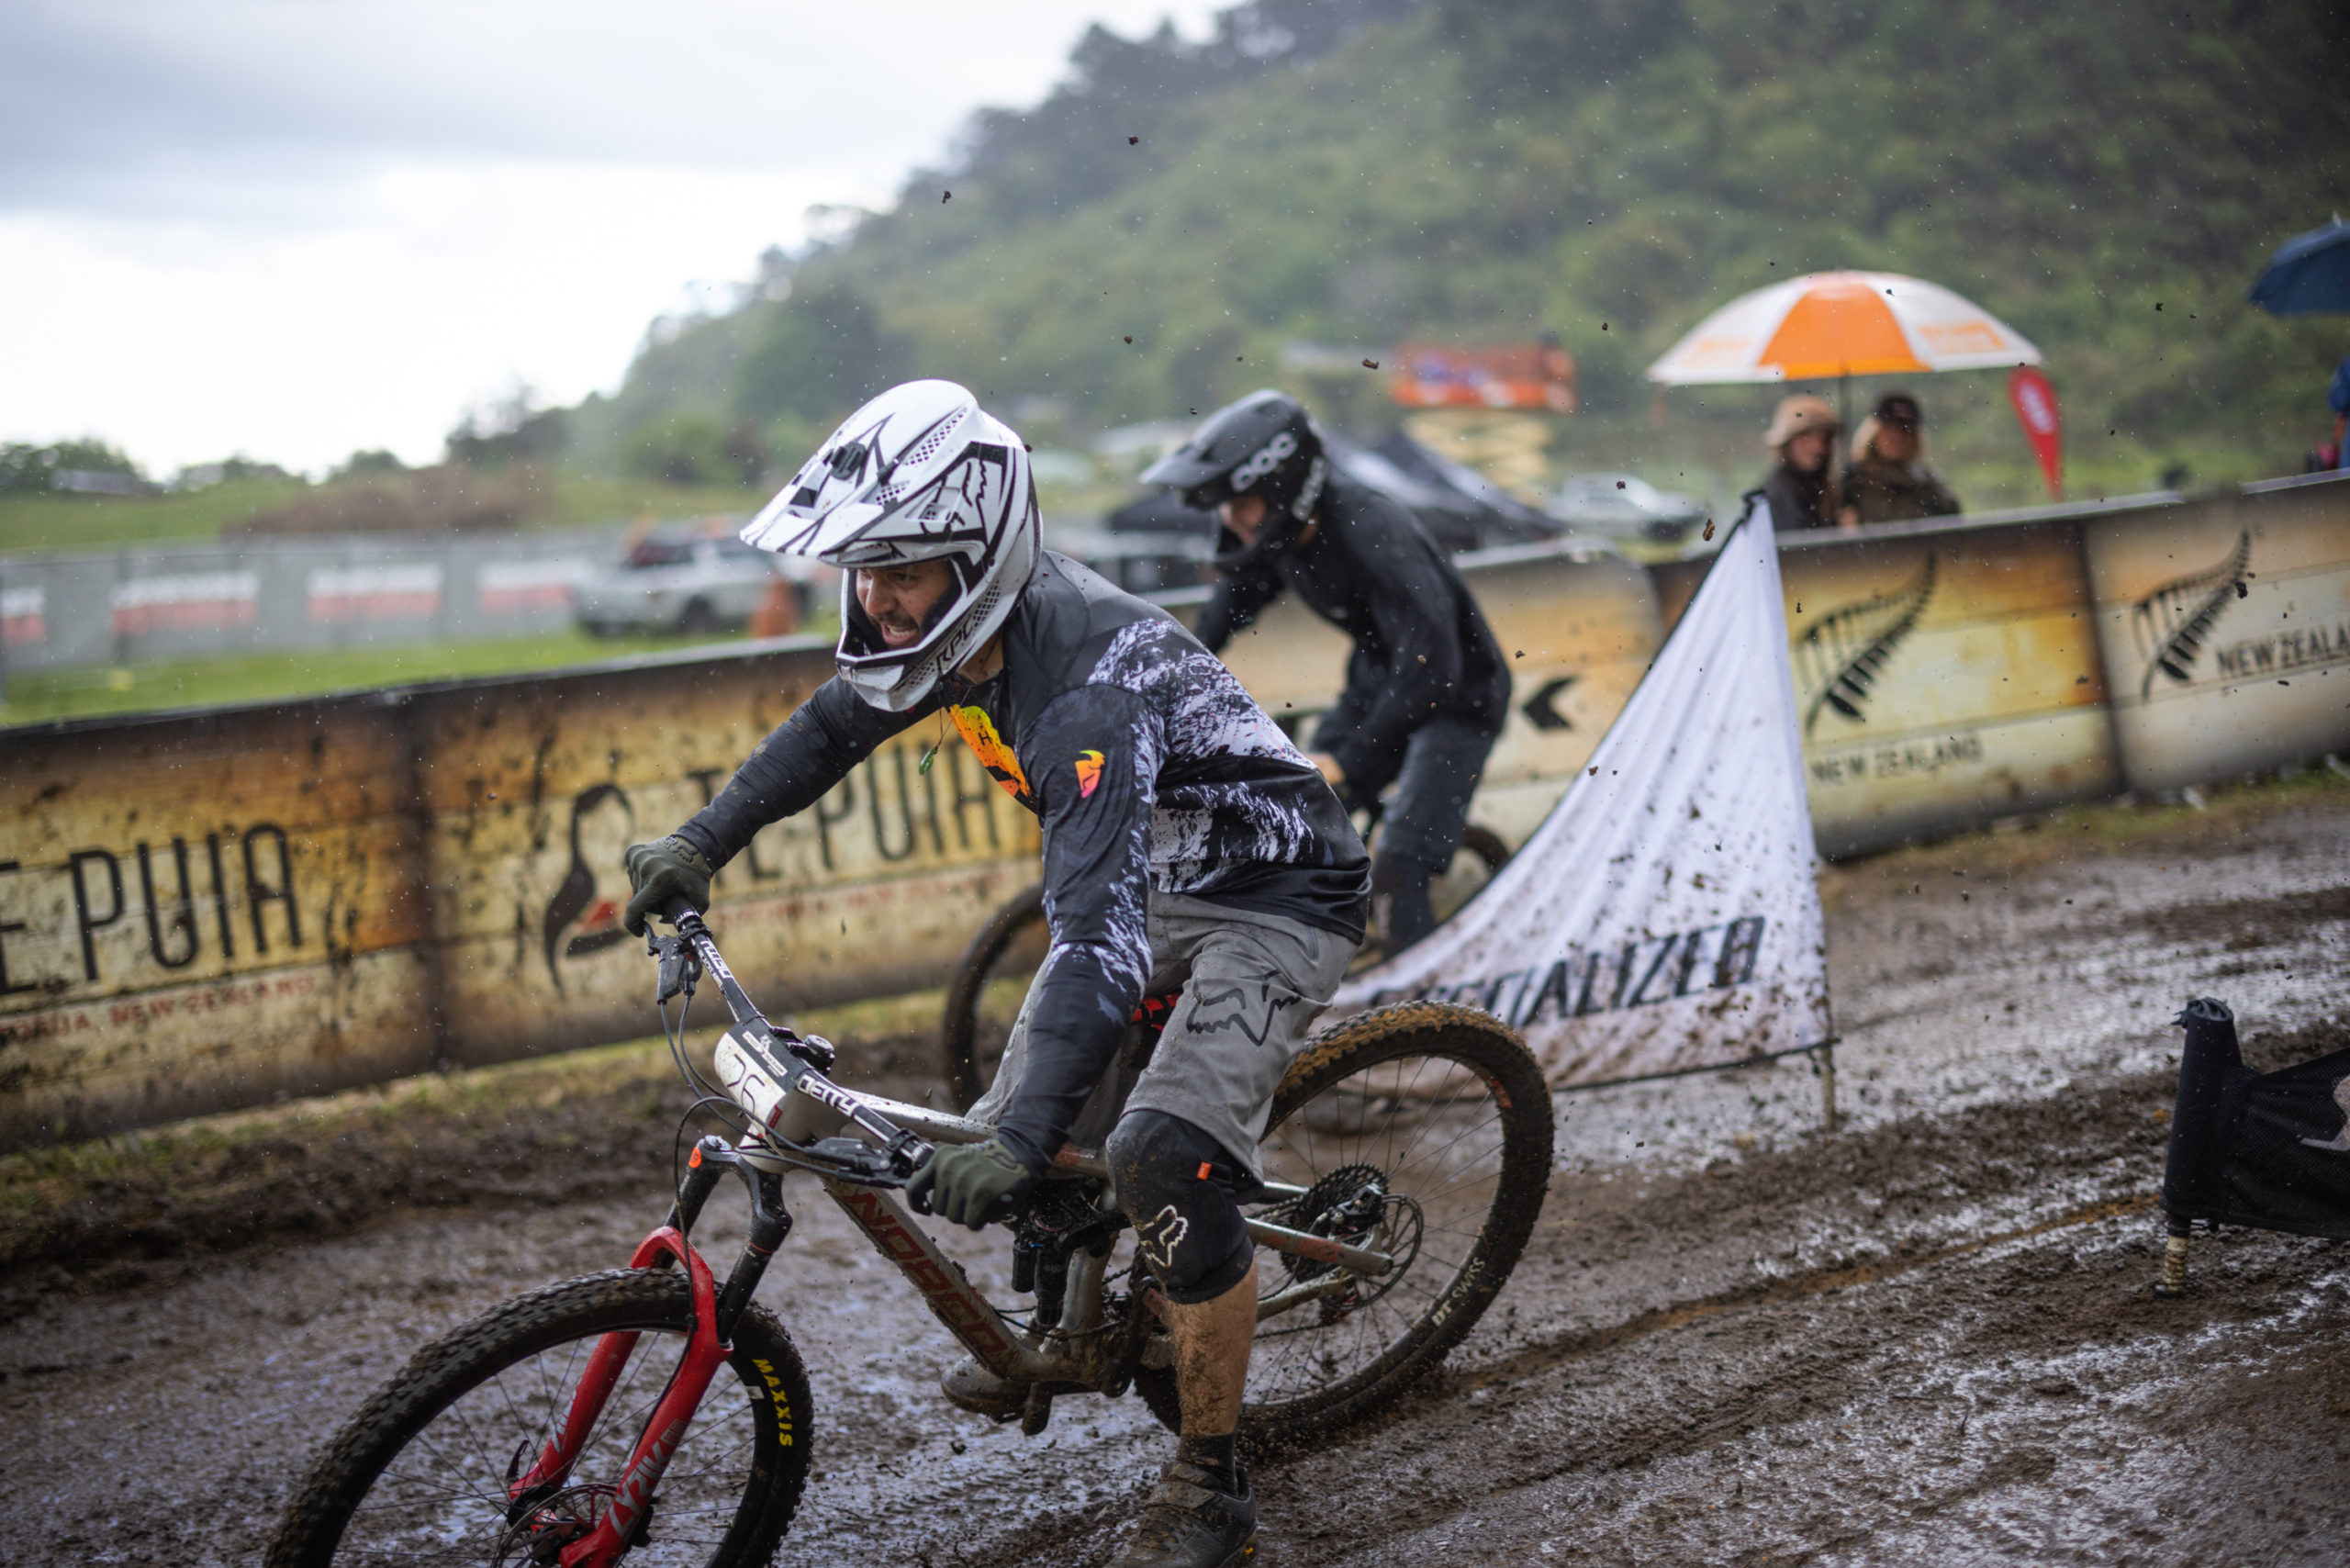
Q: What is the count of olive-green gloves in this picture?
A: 2